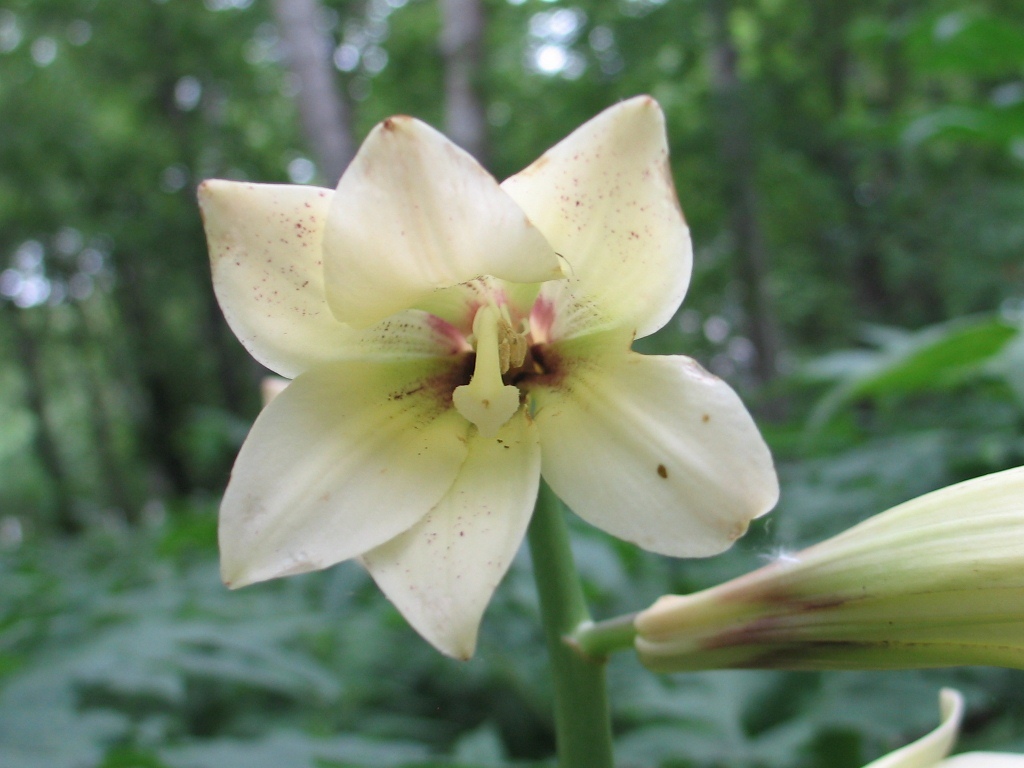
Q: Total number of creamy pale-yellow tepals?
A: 6